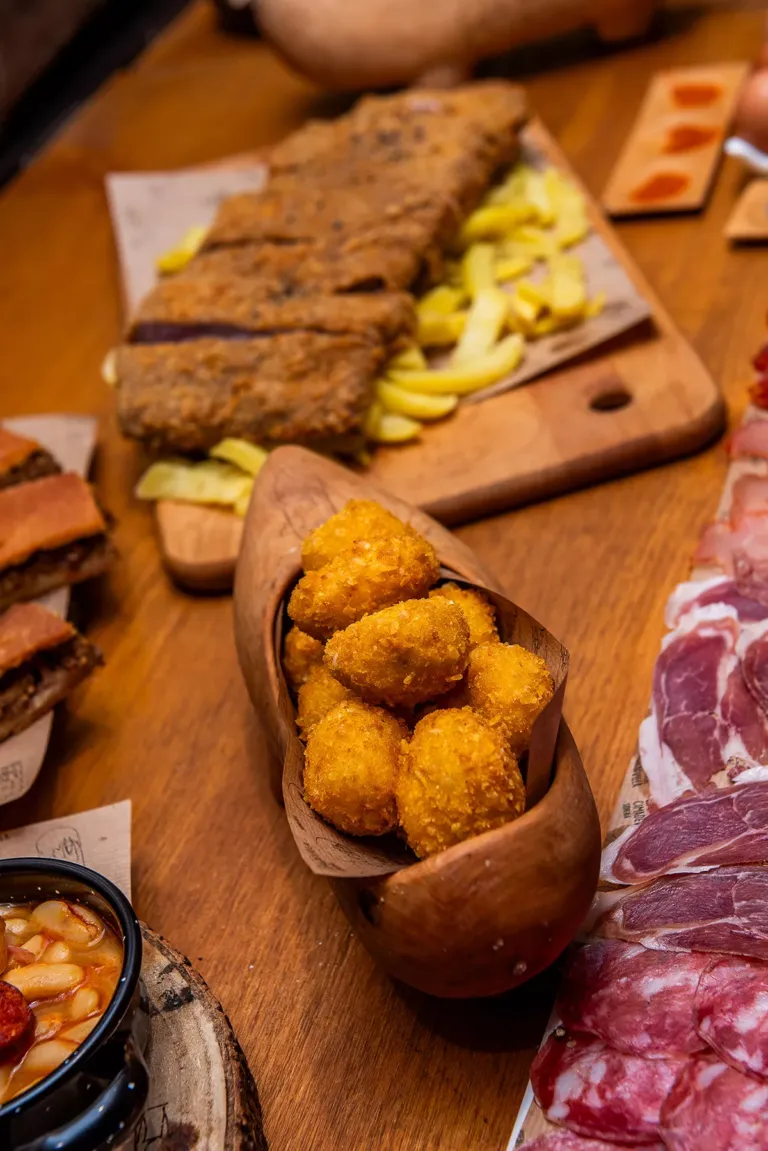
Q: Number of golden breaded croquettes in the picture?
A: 9